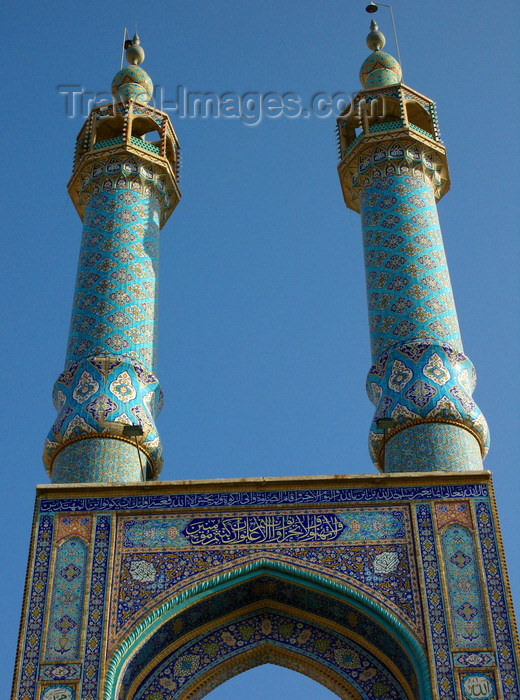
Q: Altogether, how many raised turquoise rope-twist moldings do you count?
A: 1